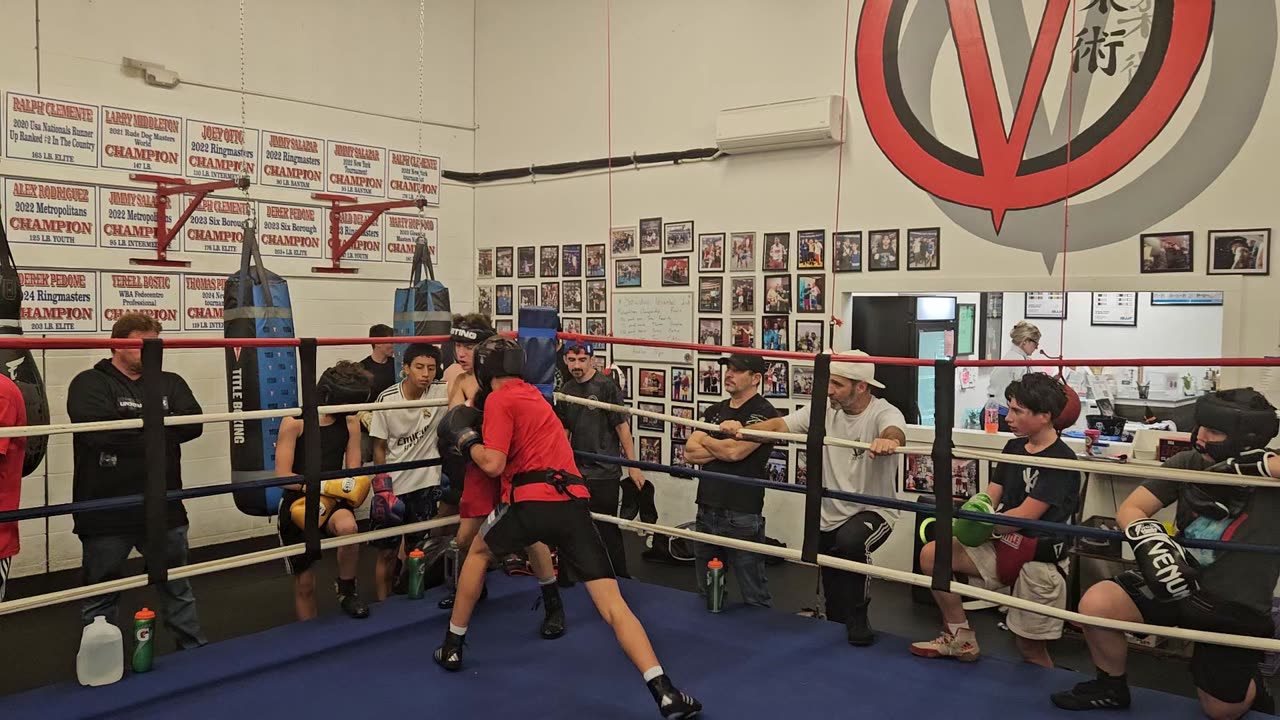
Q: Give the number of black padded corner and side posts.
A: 4